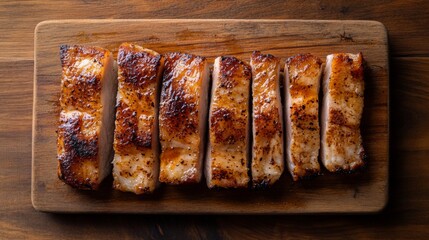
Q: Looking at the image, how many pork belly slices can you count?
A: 7